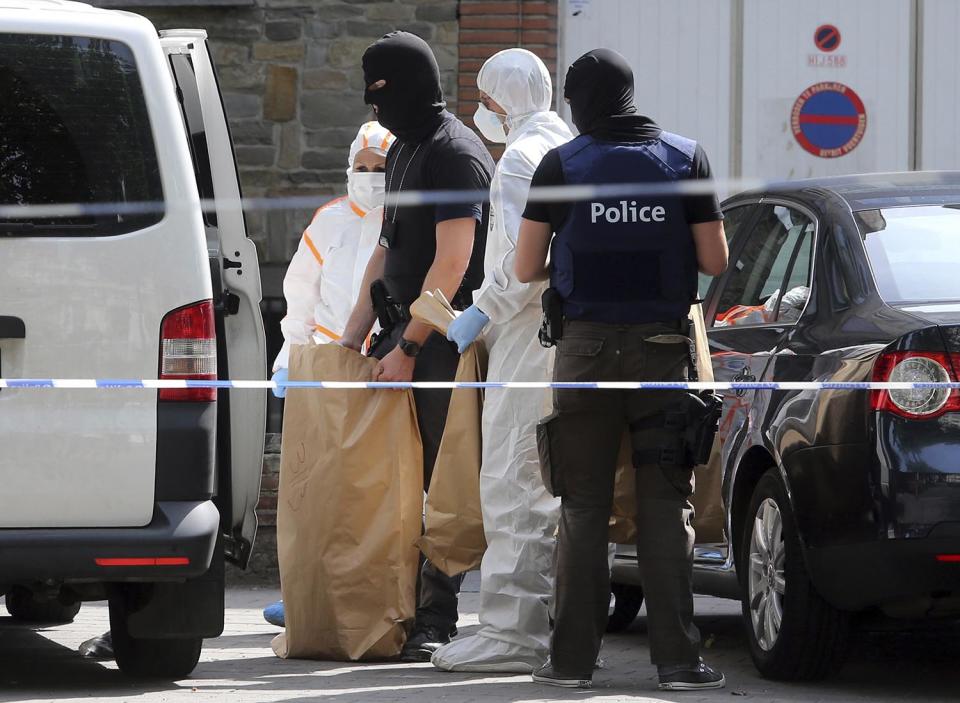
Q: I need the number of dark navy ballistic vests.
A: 1